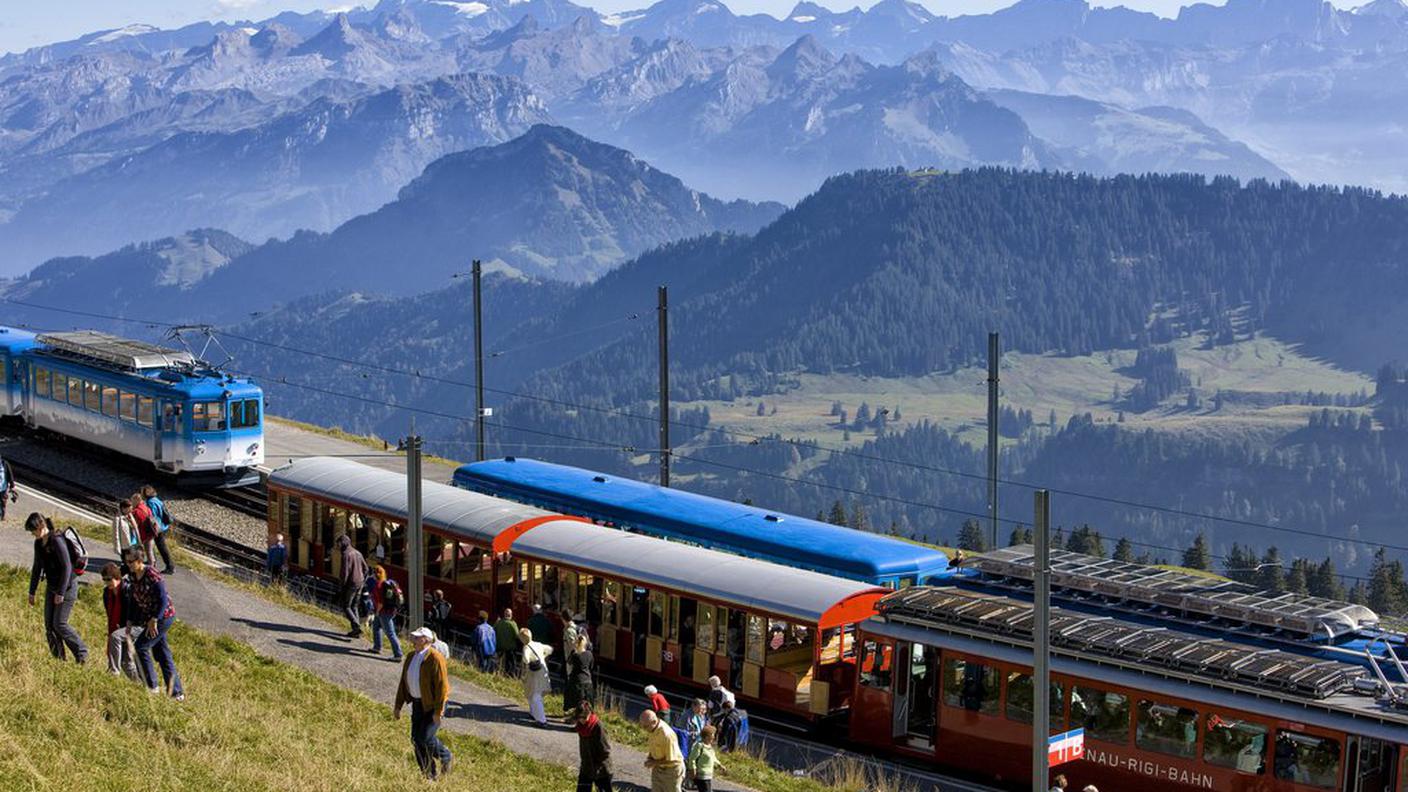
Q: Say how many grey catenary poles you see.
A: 5